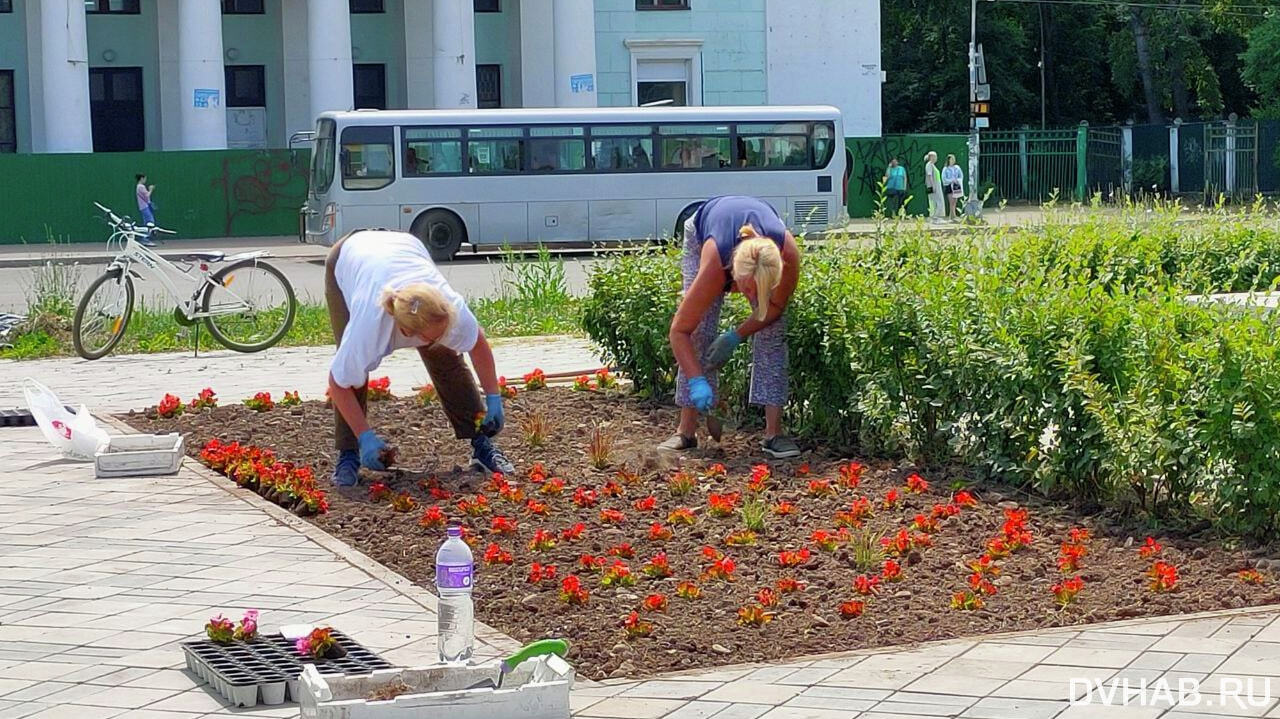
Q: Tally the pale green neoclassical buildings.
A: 1